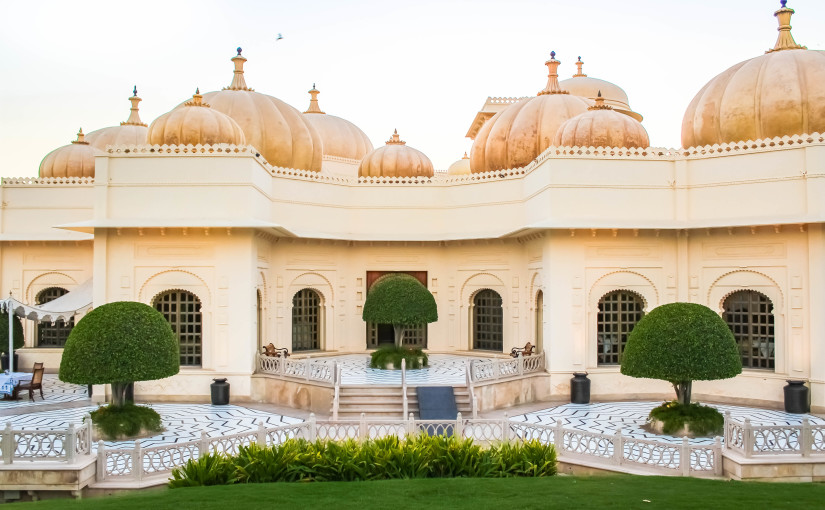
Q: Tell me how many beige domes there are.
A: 11